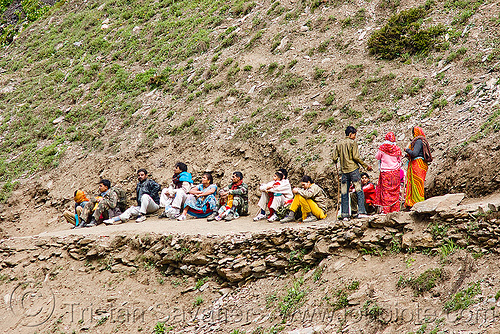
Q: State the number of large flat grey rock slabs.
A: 1